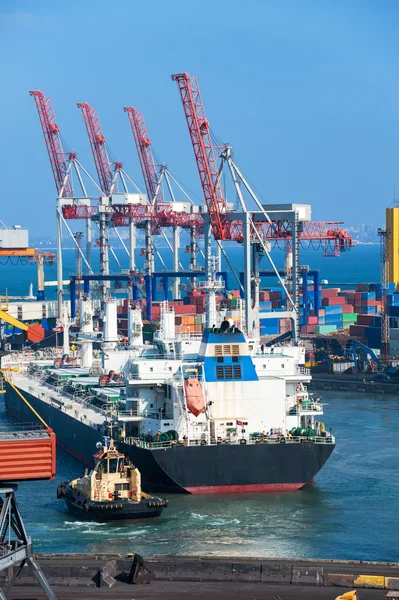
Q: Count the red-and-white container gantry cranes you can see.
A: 4